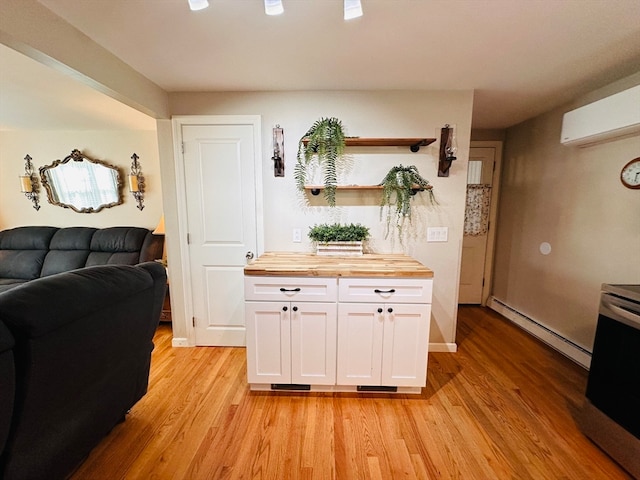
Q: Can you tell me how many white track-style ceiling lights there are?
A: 3